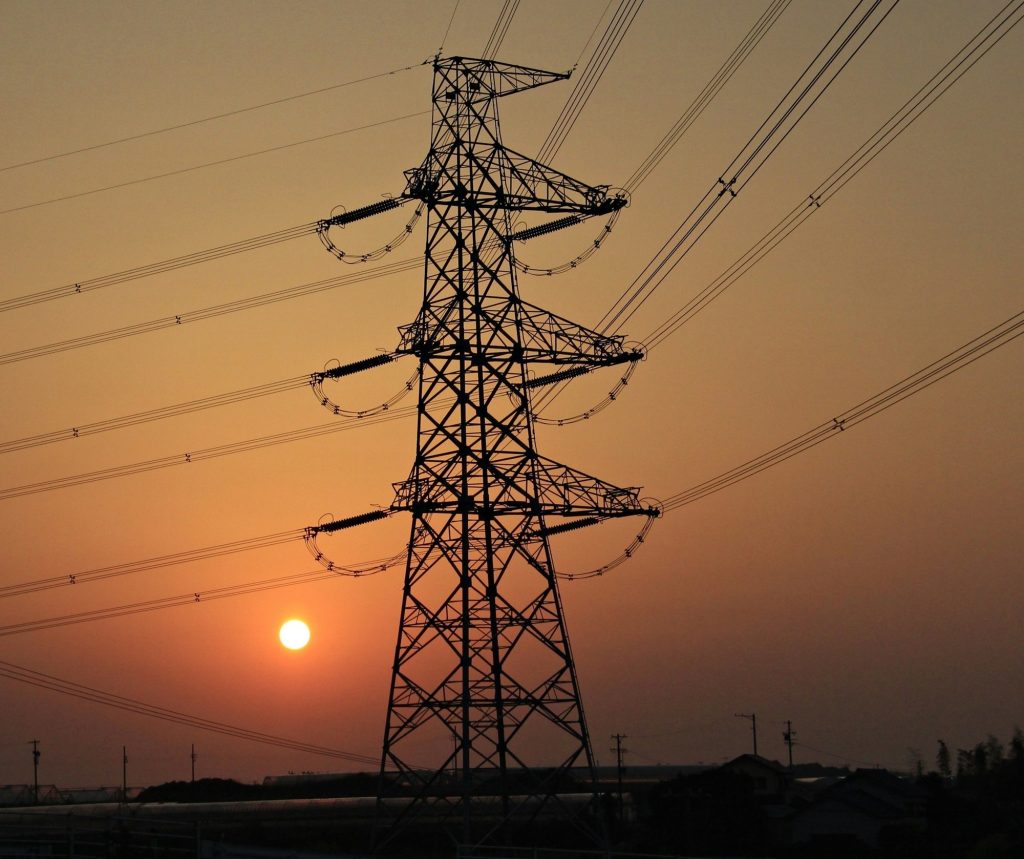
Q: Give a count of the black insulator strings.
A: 6